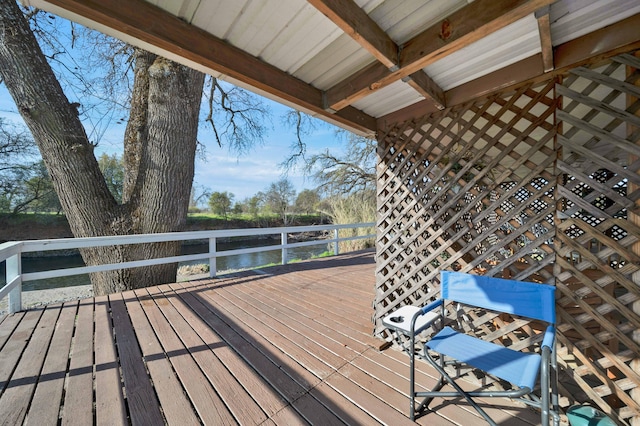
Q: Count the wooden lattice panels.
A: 2